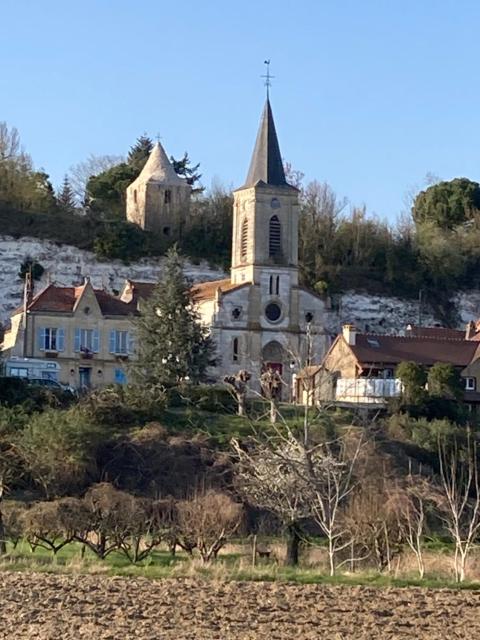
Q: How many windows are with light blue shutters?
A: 3